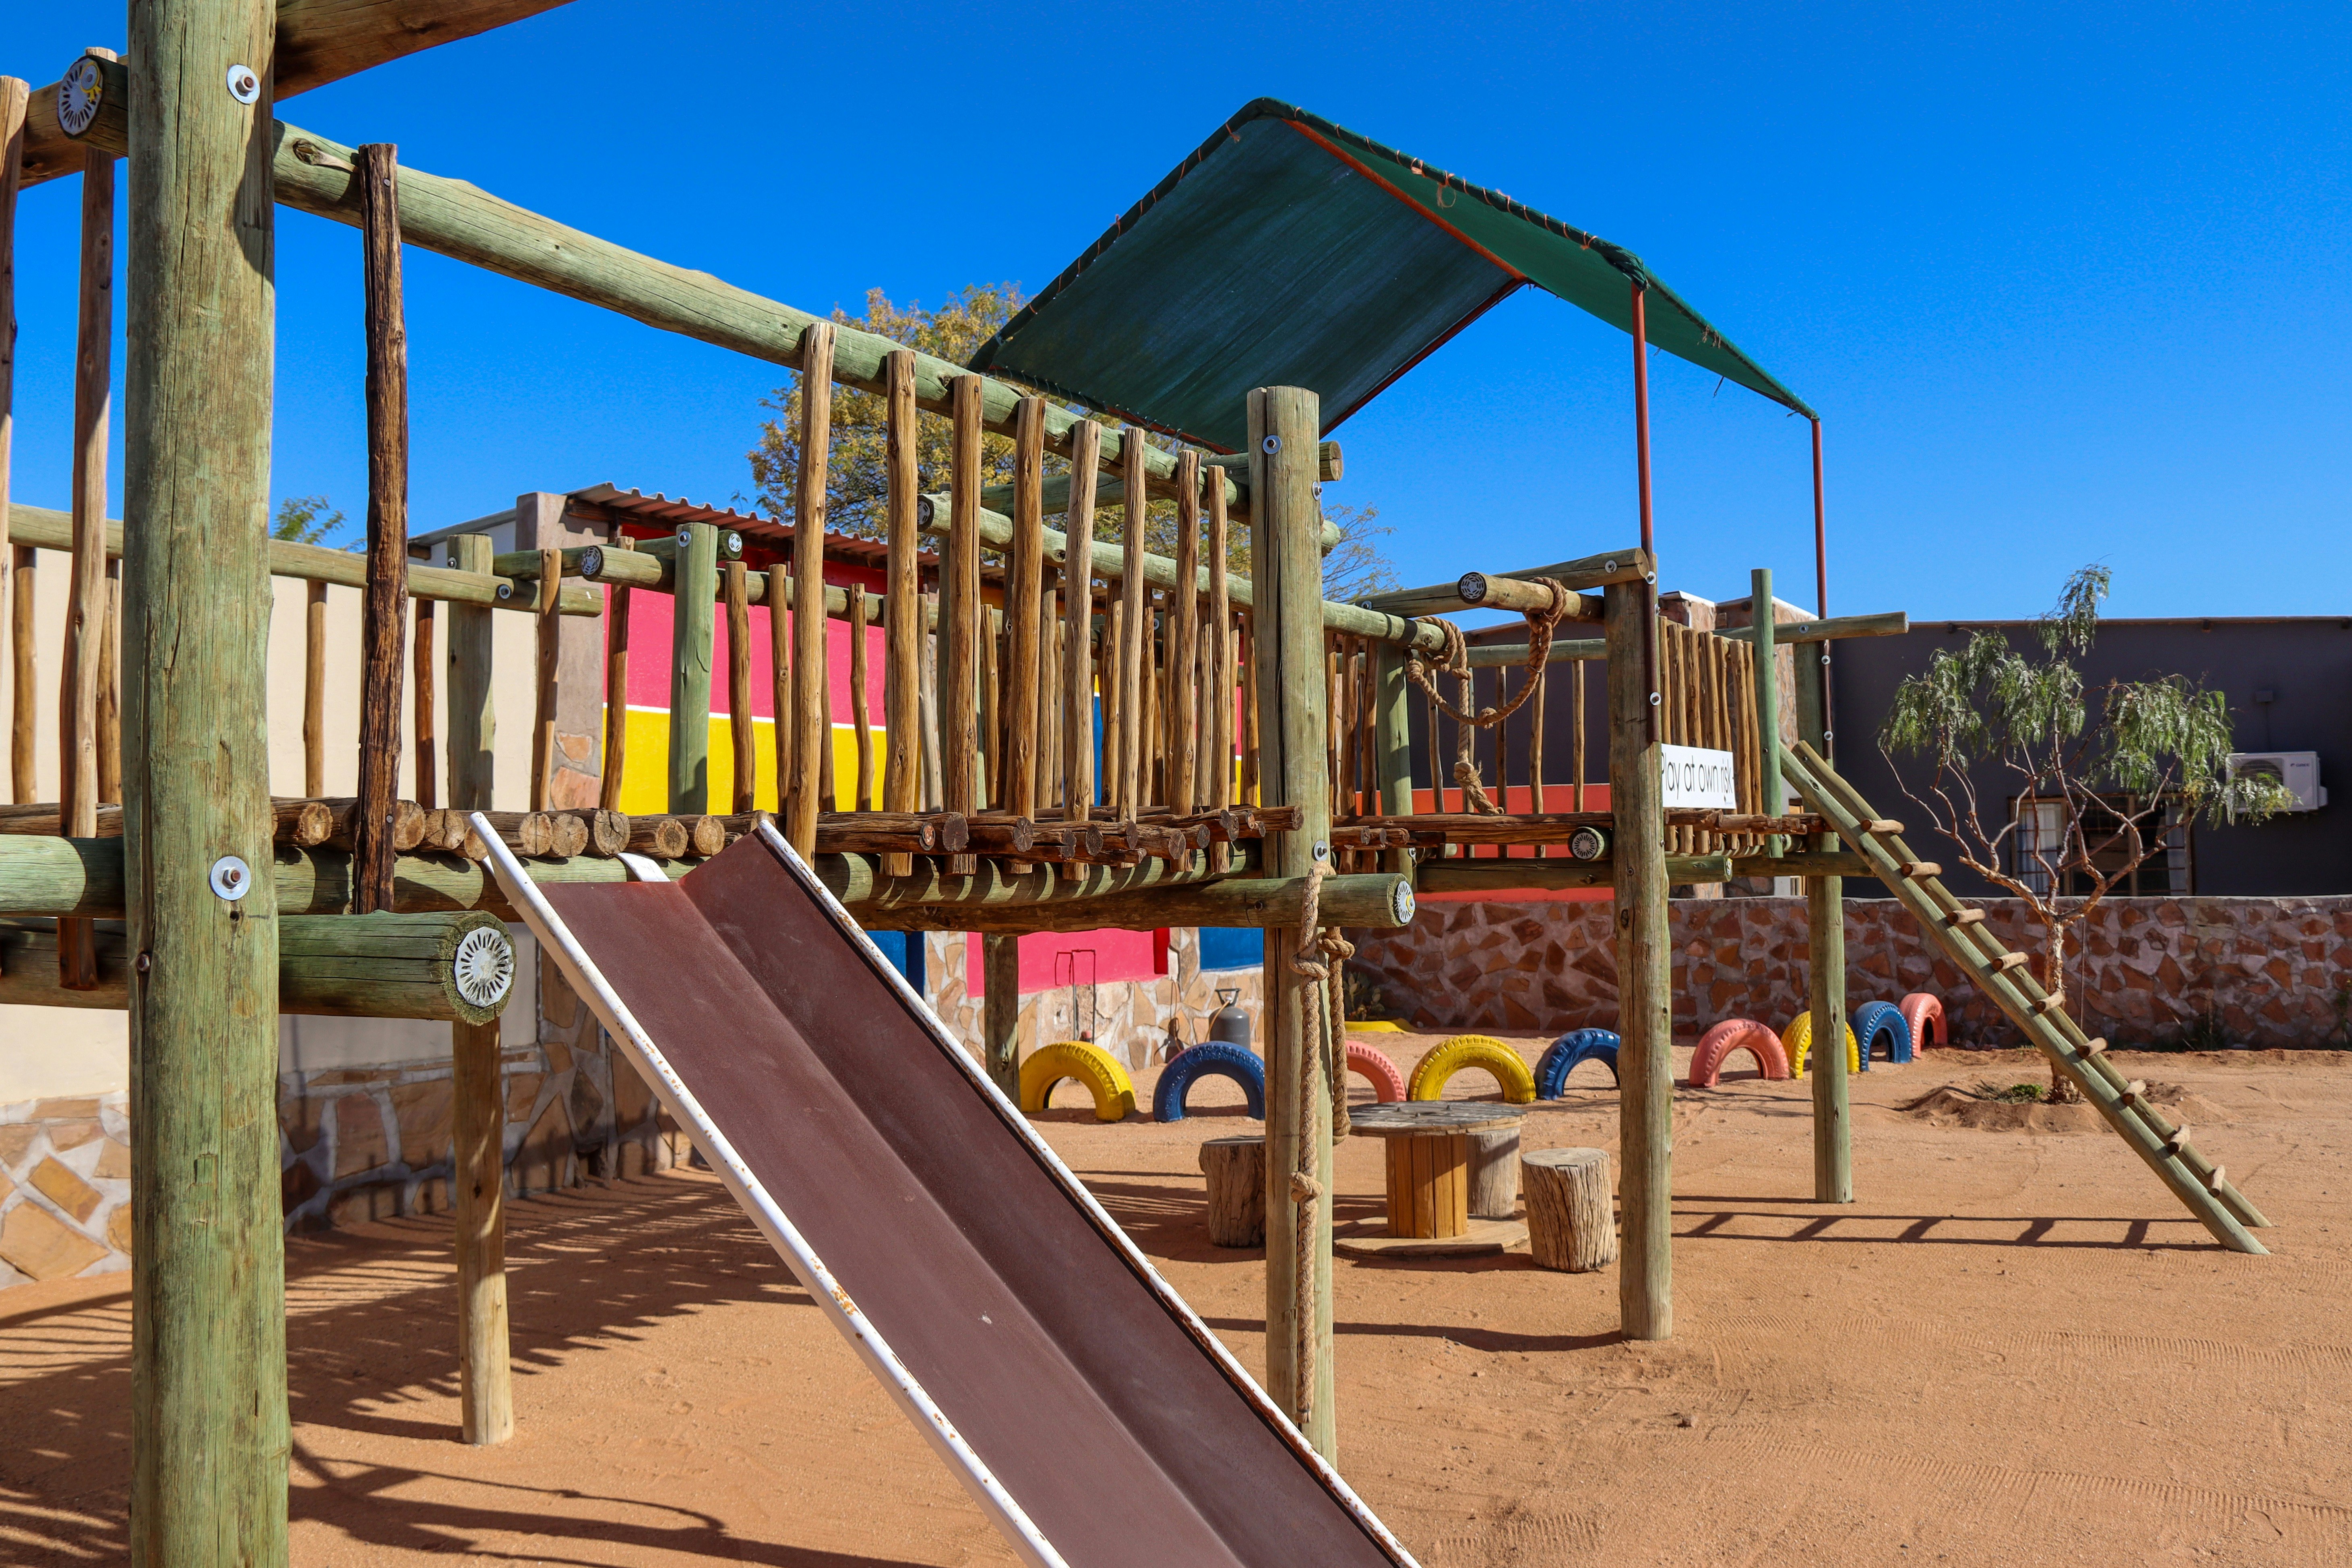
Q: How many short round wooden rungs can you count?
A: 9